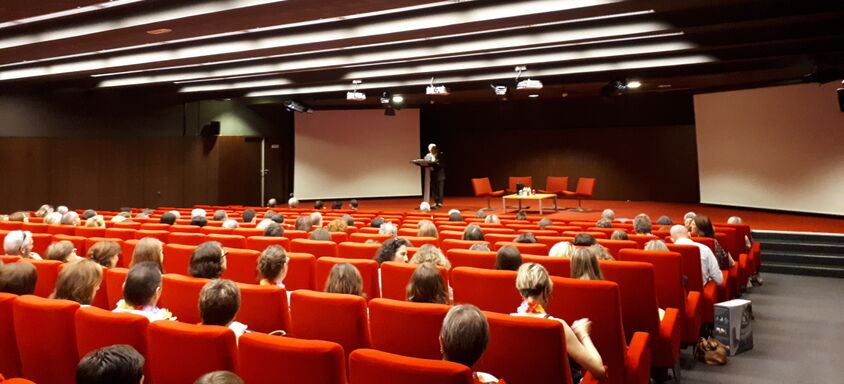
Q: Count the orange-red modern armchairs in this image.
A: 4